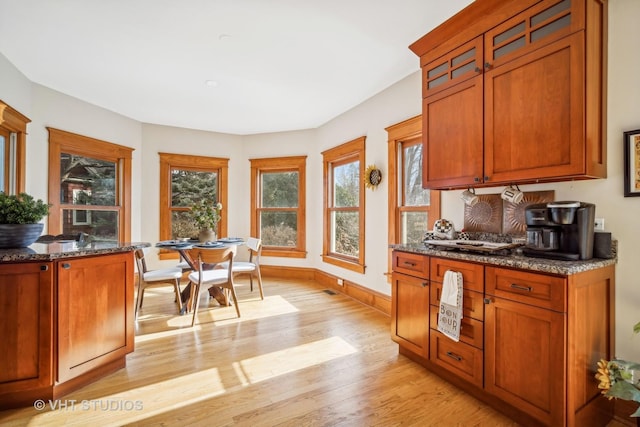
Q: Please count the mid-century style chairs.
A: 4